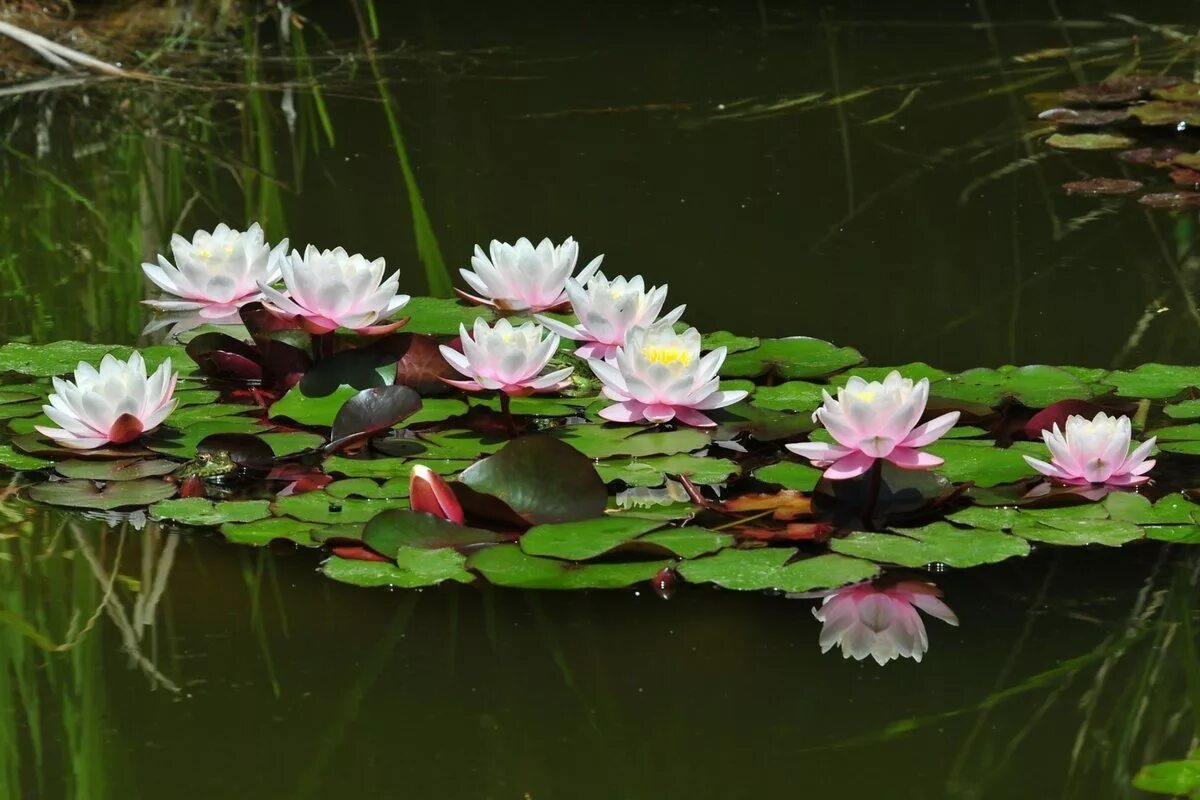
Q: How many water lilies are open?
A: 9